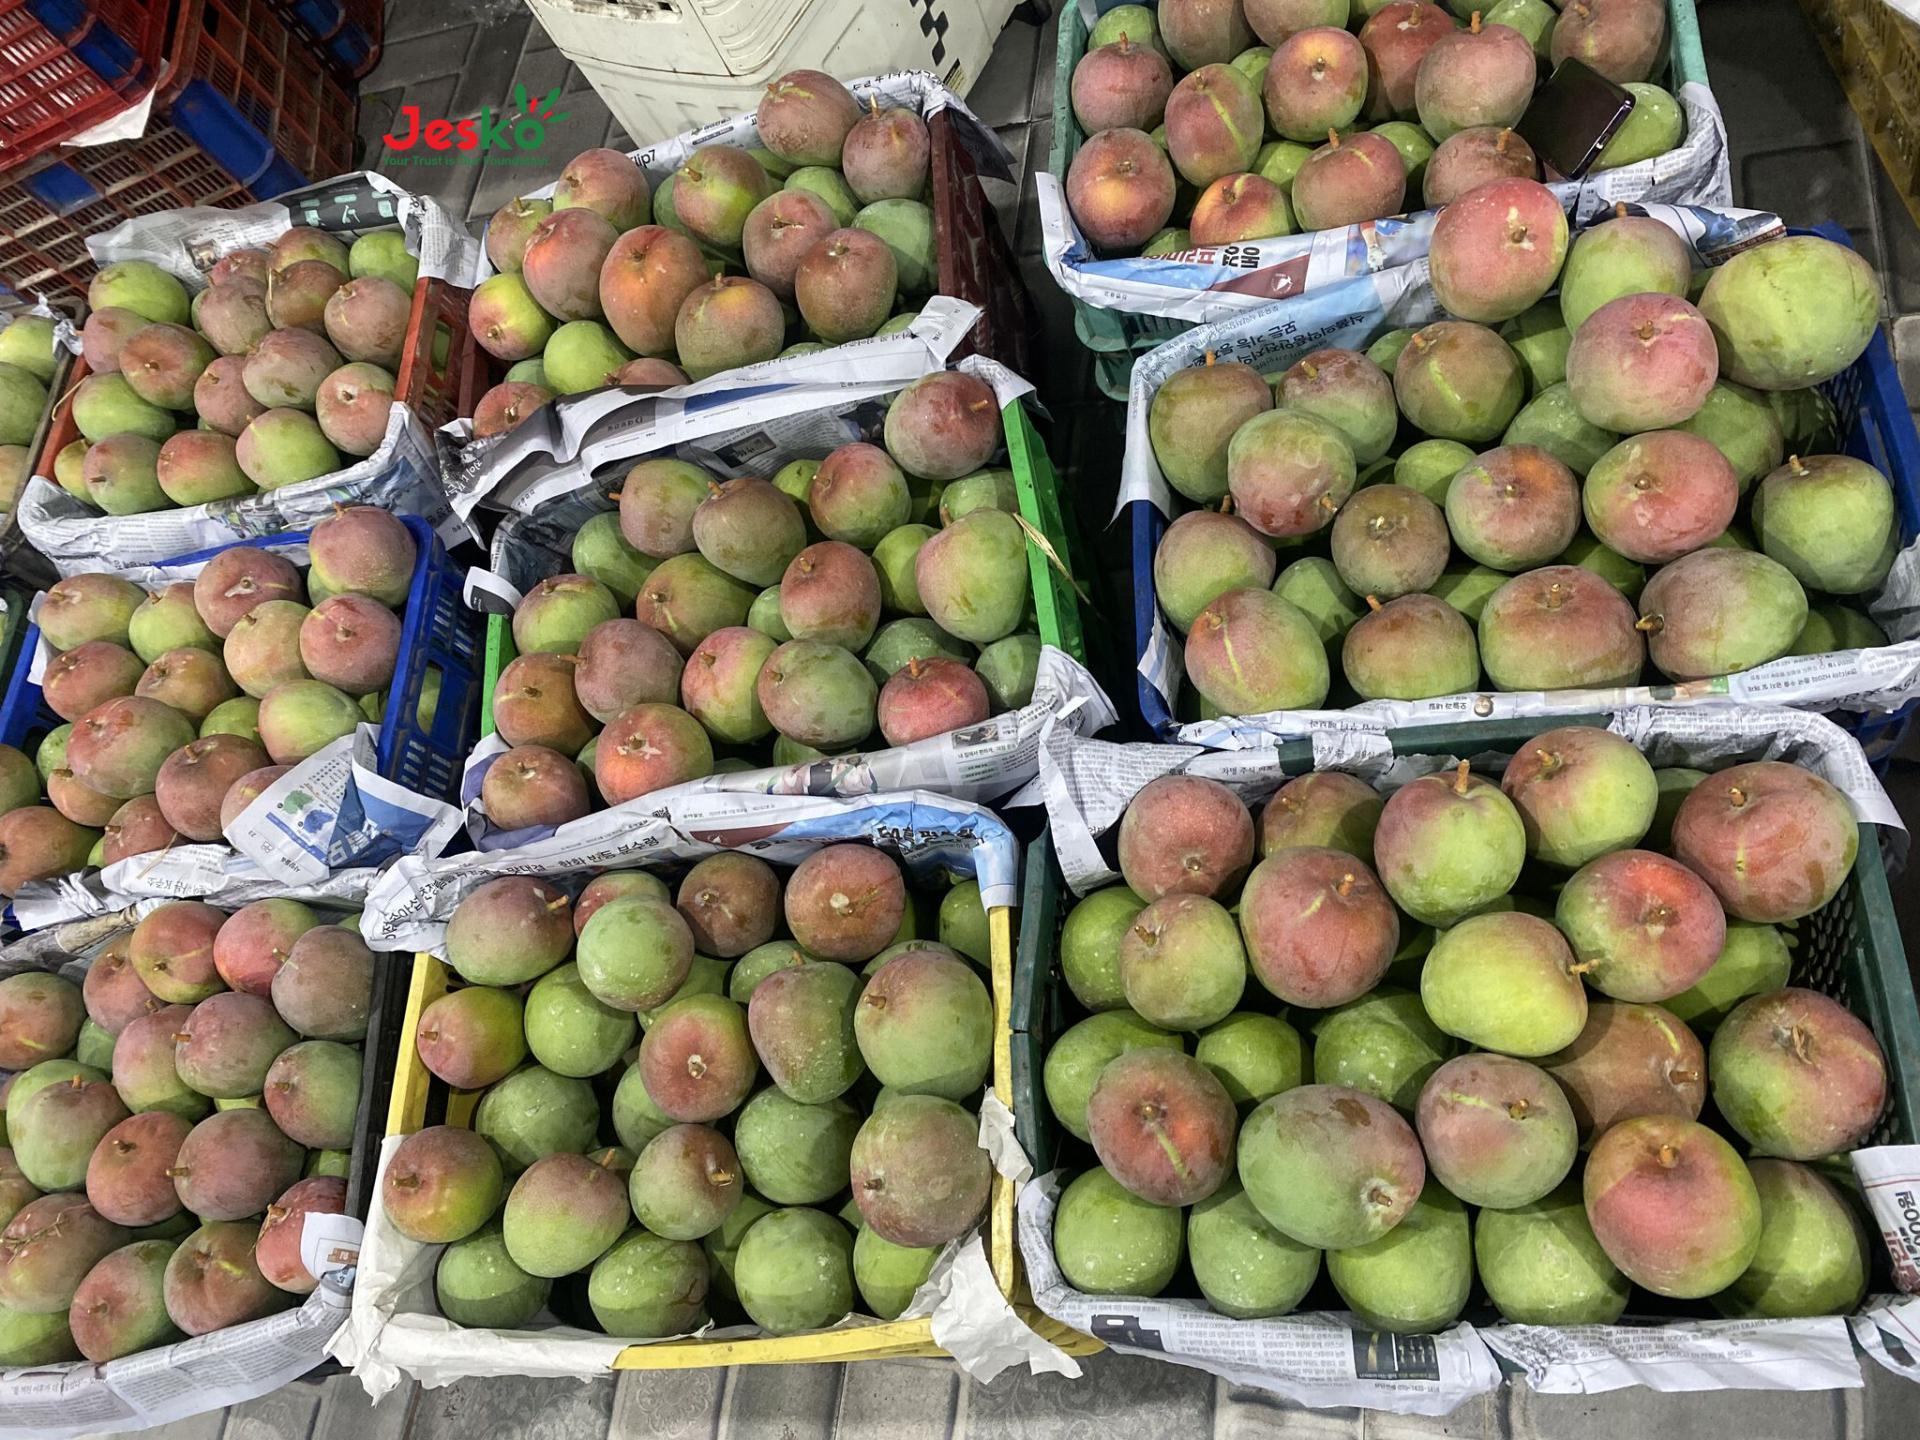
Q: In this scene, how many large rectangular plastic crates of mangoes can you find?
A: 9